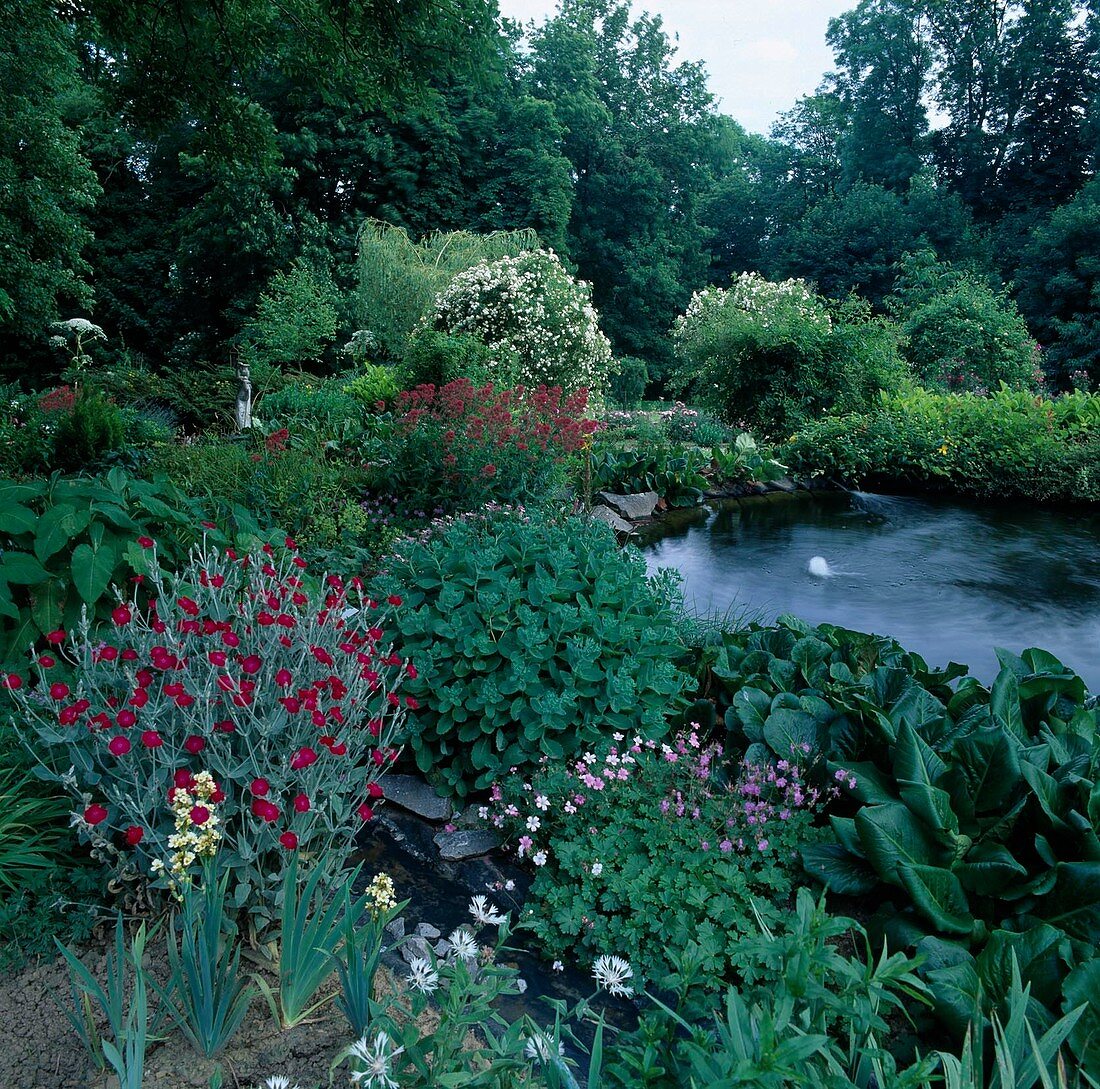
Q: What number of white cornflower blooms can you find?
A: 7